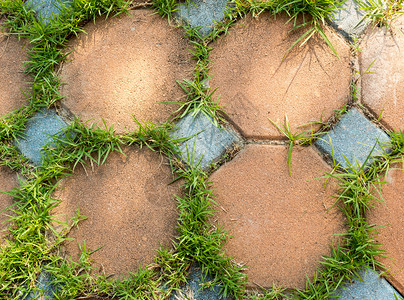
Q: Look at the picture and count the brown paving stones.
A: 8